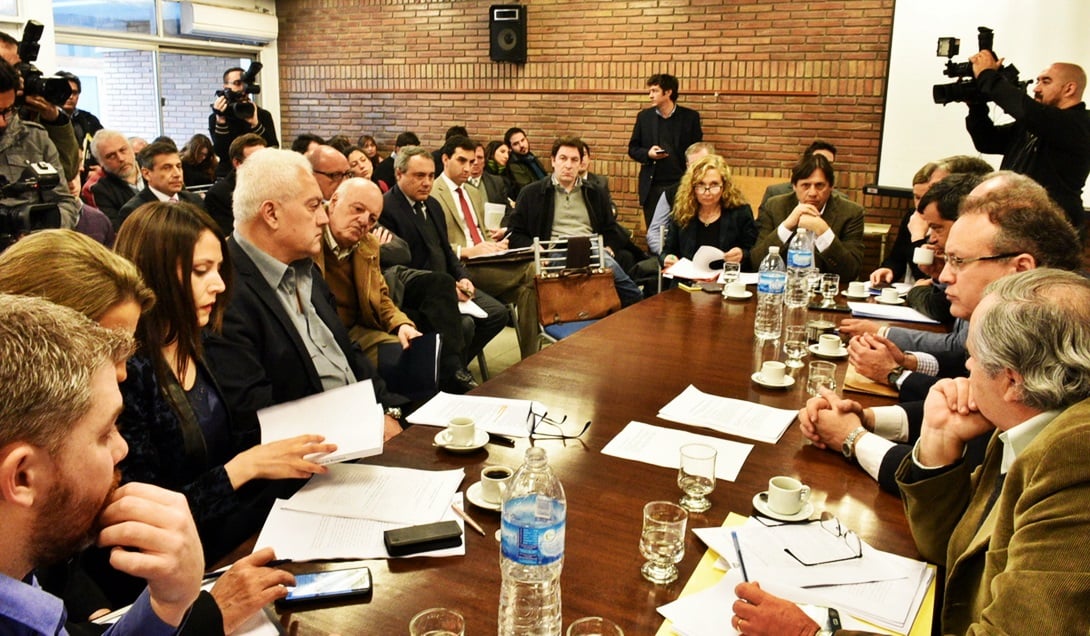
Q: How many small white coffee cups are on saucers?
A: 8